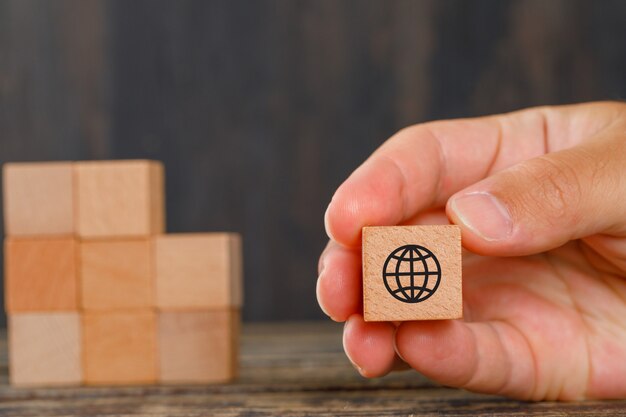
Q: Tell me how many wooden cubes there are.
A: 9